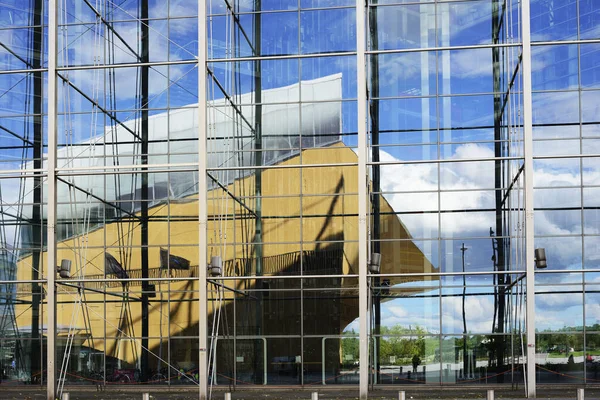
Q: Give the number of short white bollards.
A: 7